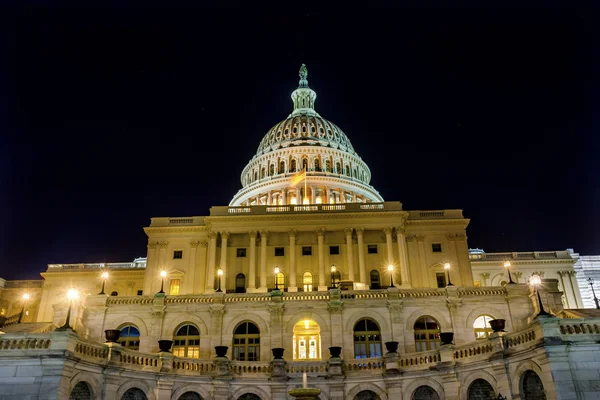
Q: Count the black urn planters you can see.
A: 8